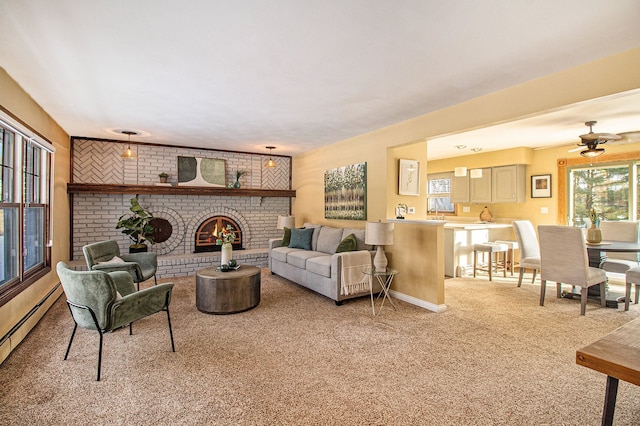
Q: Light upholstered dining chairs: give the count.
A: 4